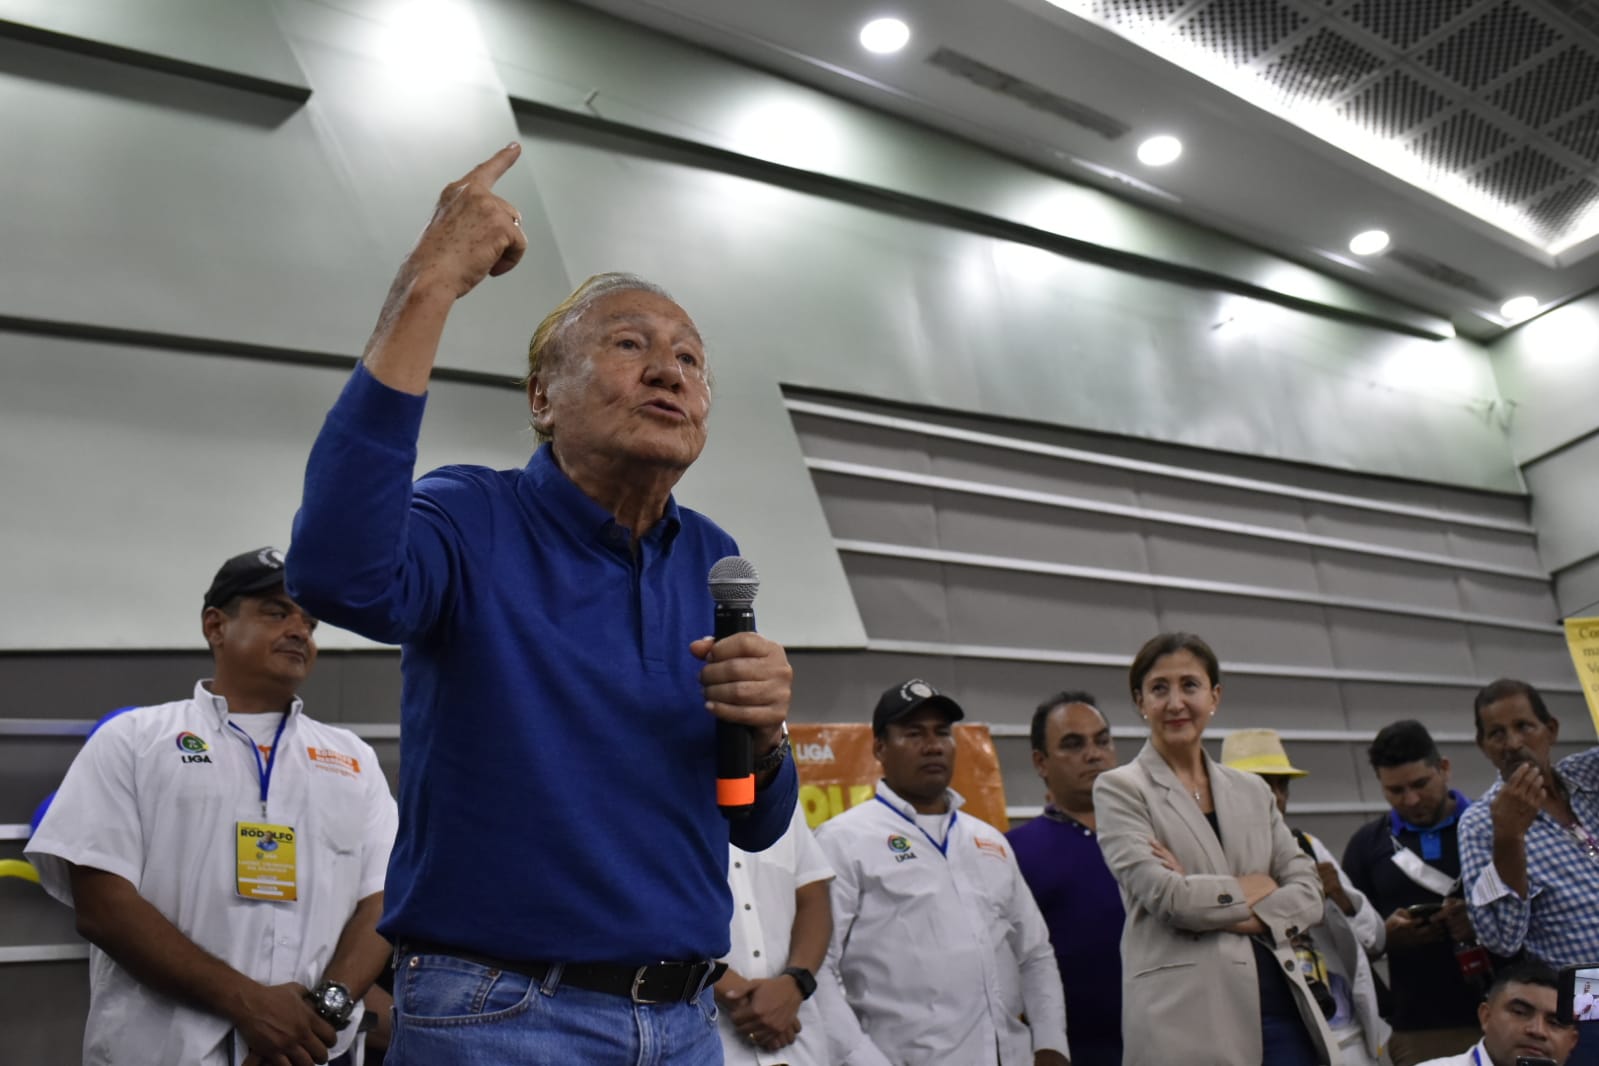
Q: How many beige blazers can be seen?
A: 1